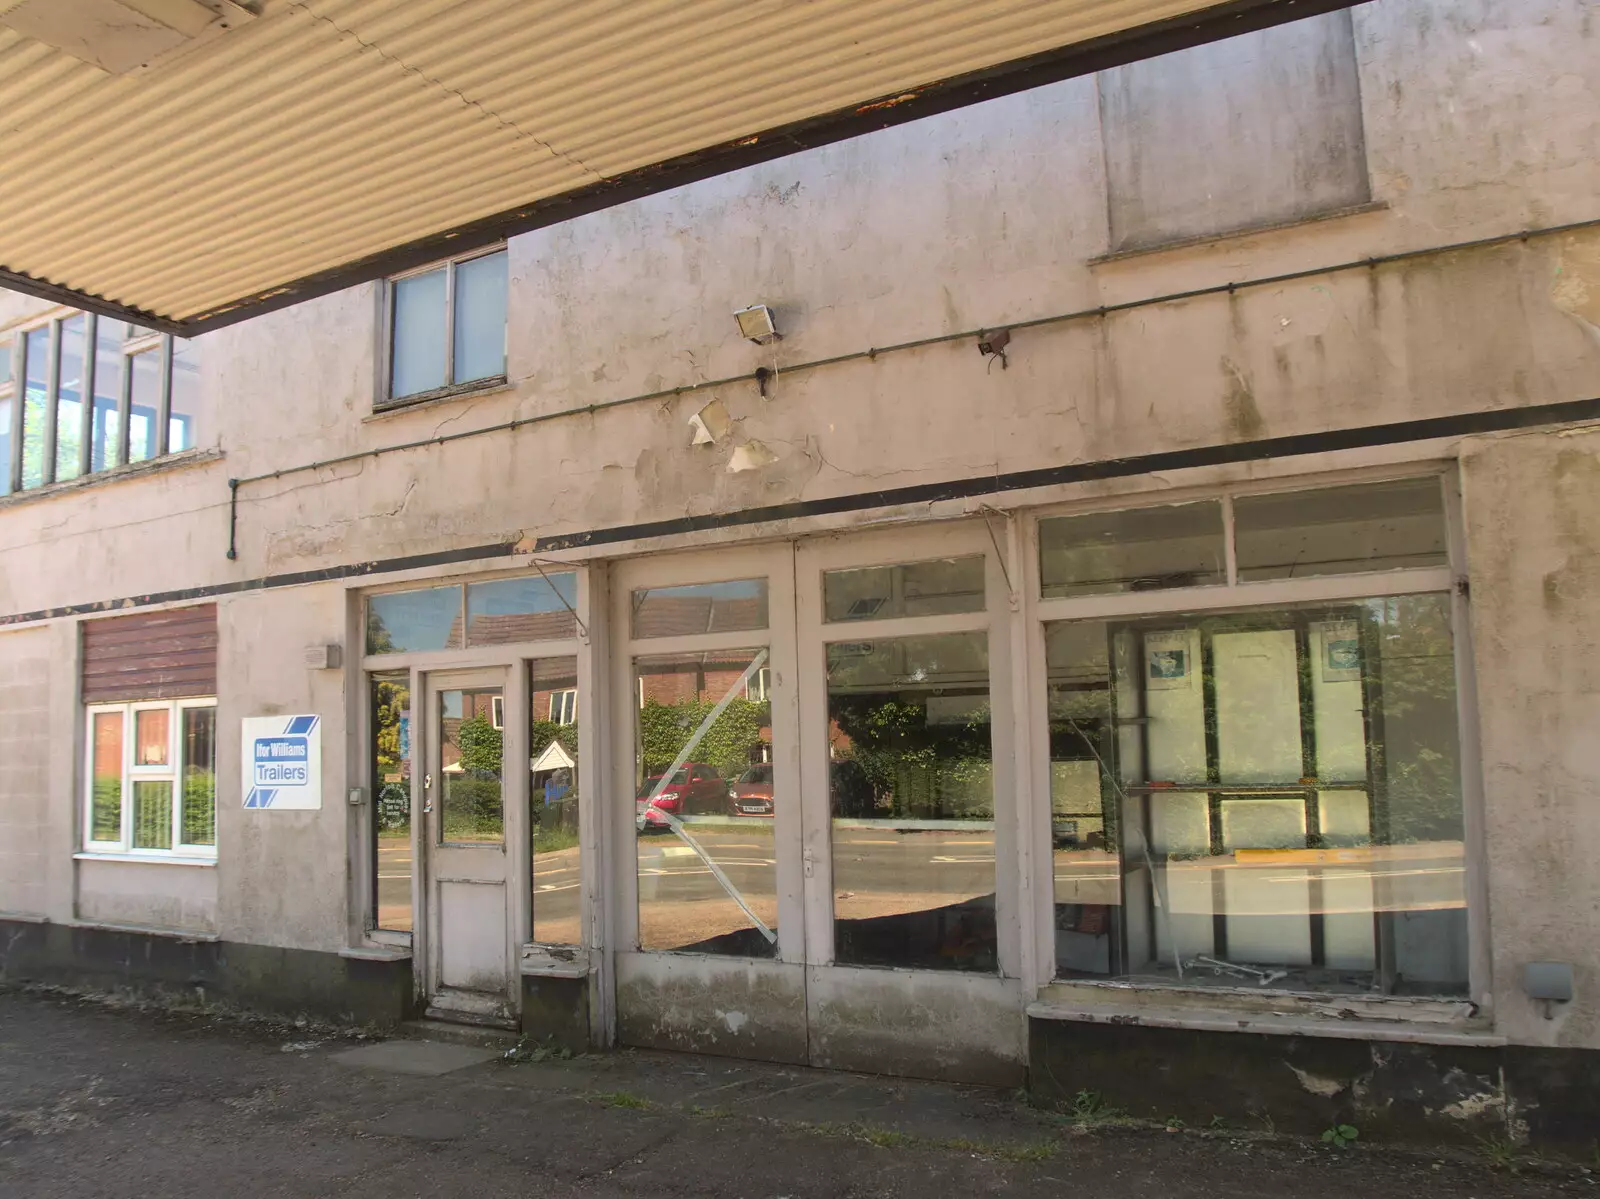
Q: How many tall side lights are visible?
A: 2